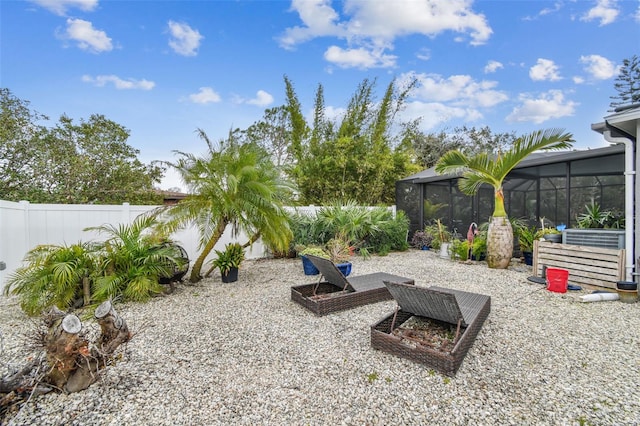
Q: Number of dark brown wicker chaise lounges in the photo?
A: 2